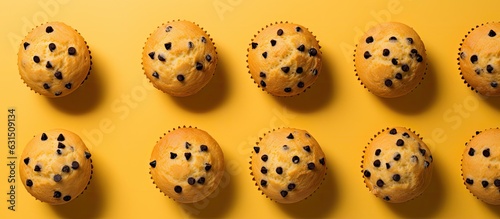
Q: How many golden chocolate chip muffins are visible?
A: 10